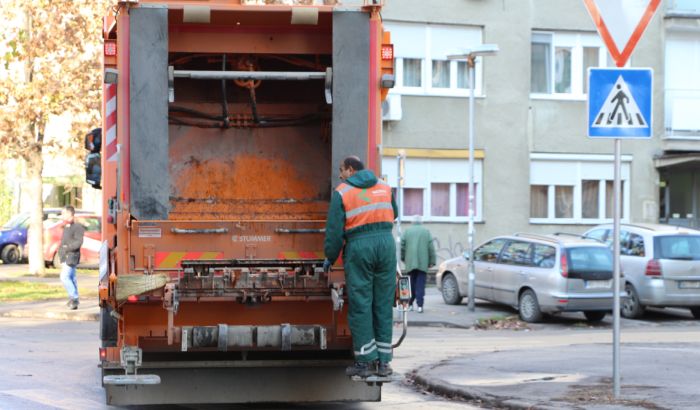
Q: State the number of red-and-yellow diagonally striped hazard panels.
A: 2